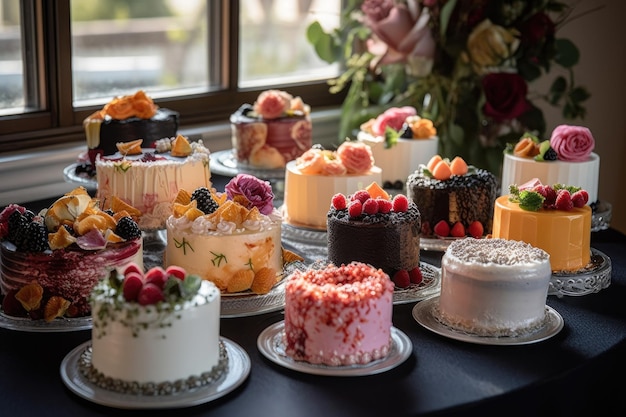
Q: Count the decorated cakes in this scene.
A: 14